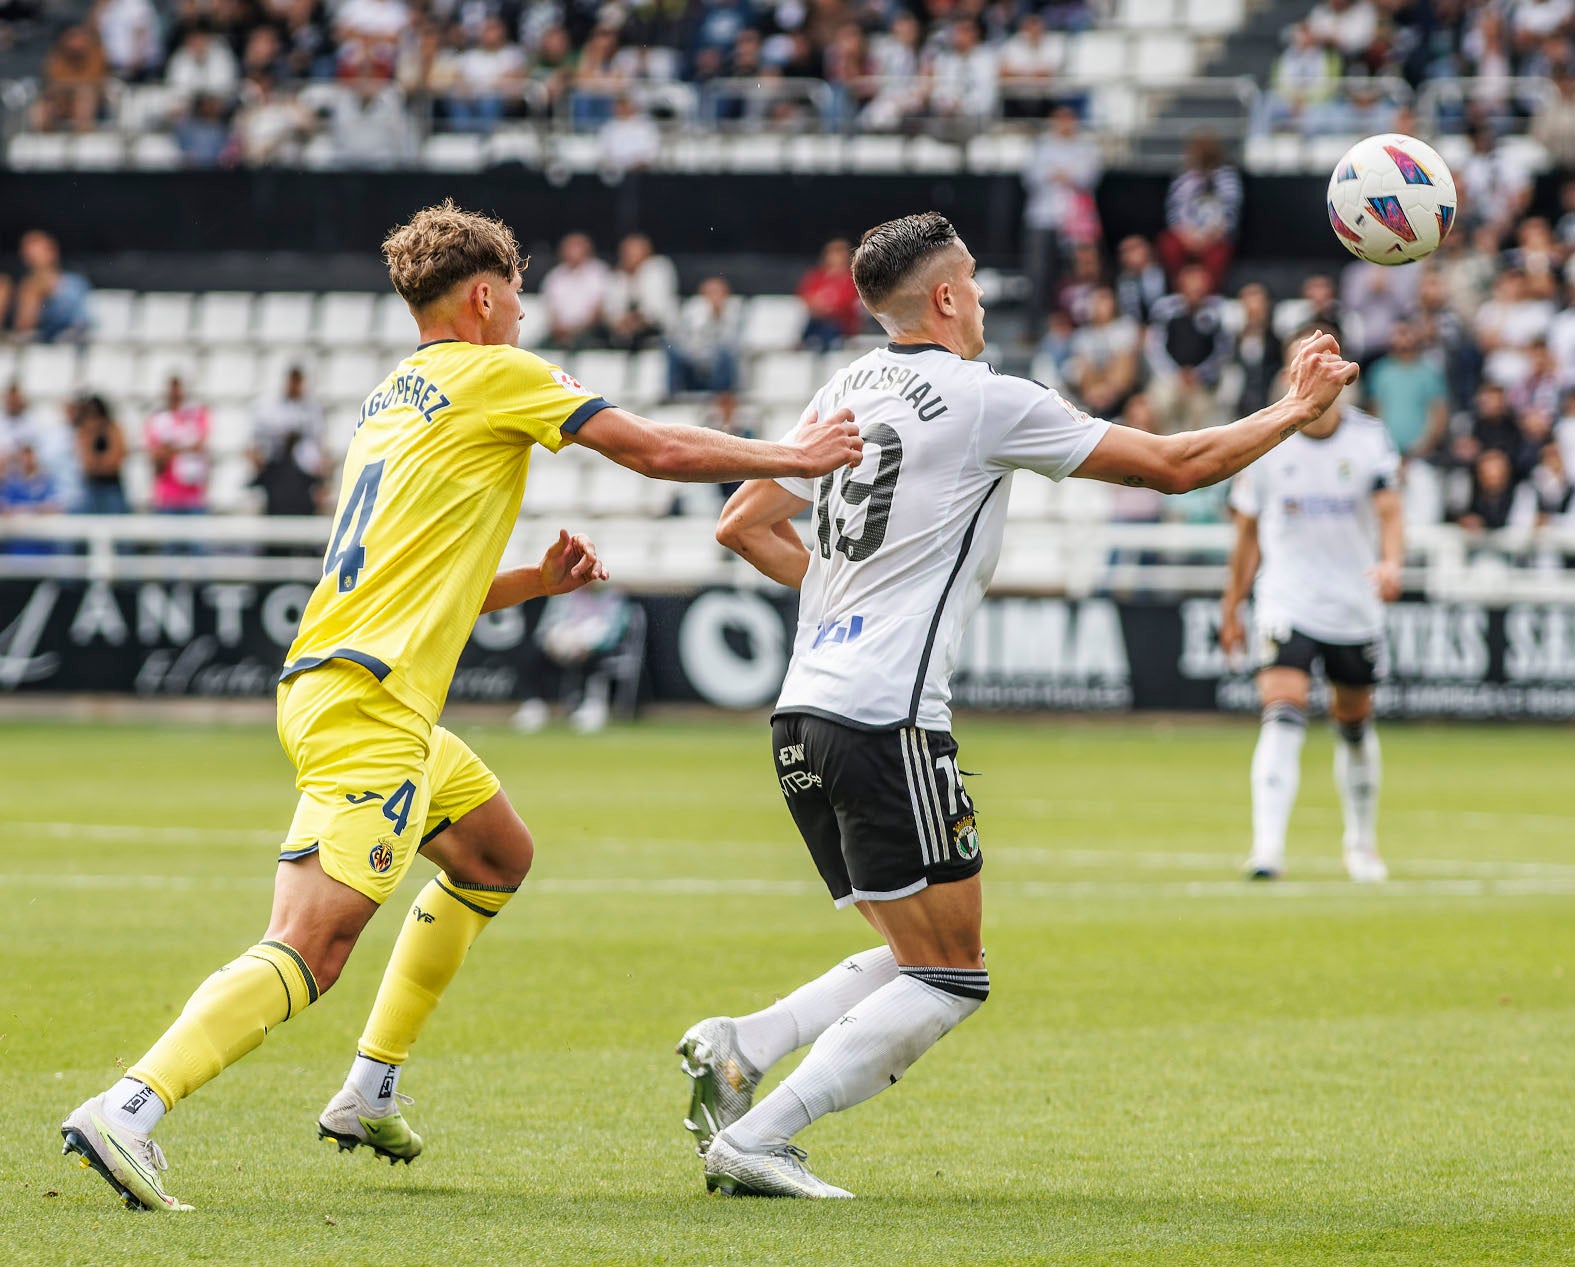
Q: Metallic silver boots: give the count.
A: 2